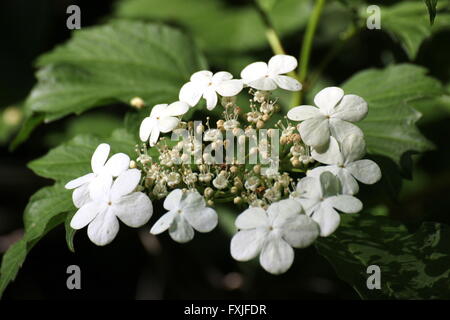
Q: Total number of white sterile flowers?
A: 10